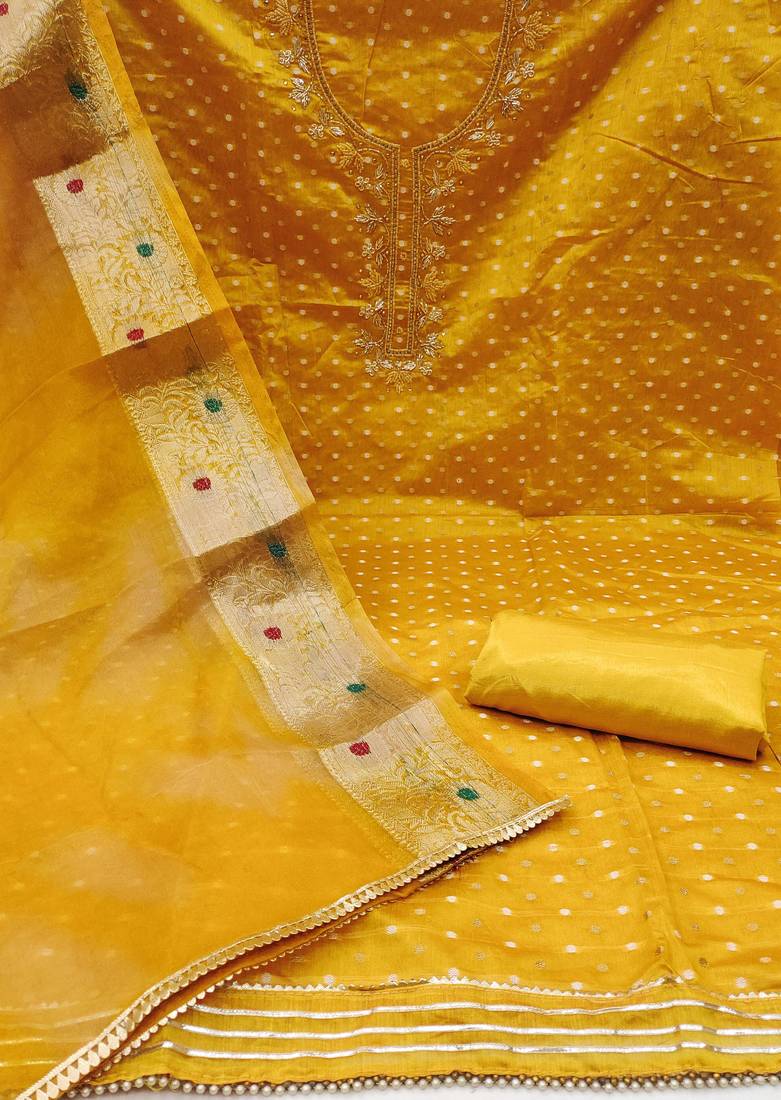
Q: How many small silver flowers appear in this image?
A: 12